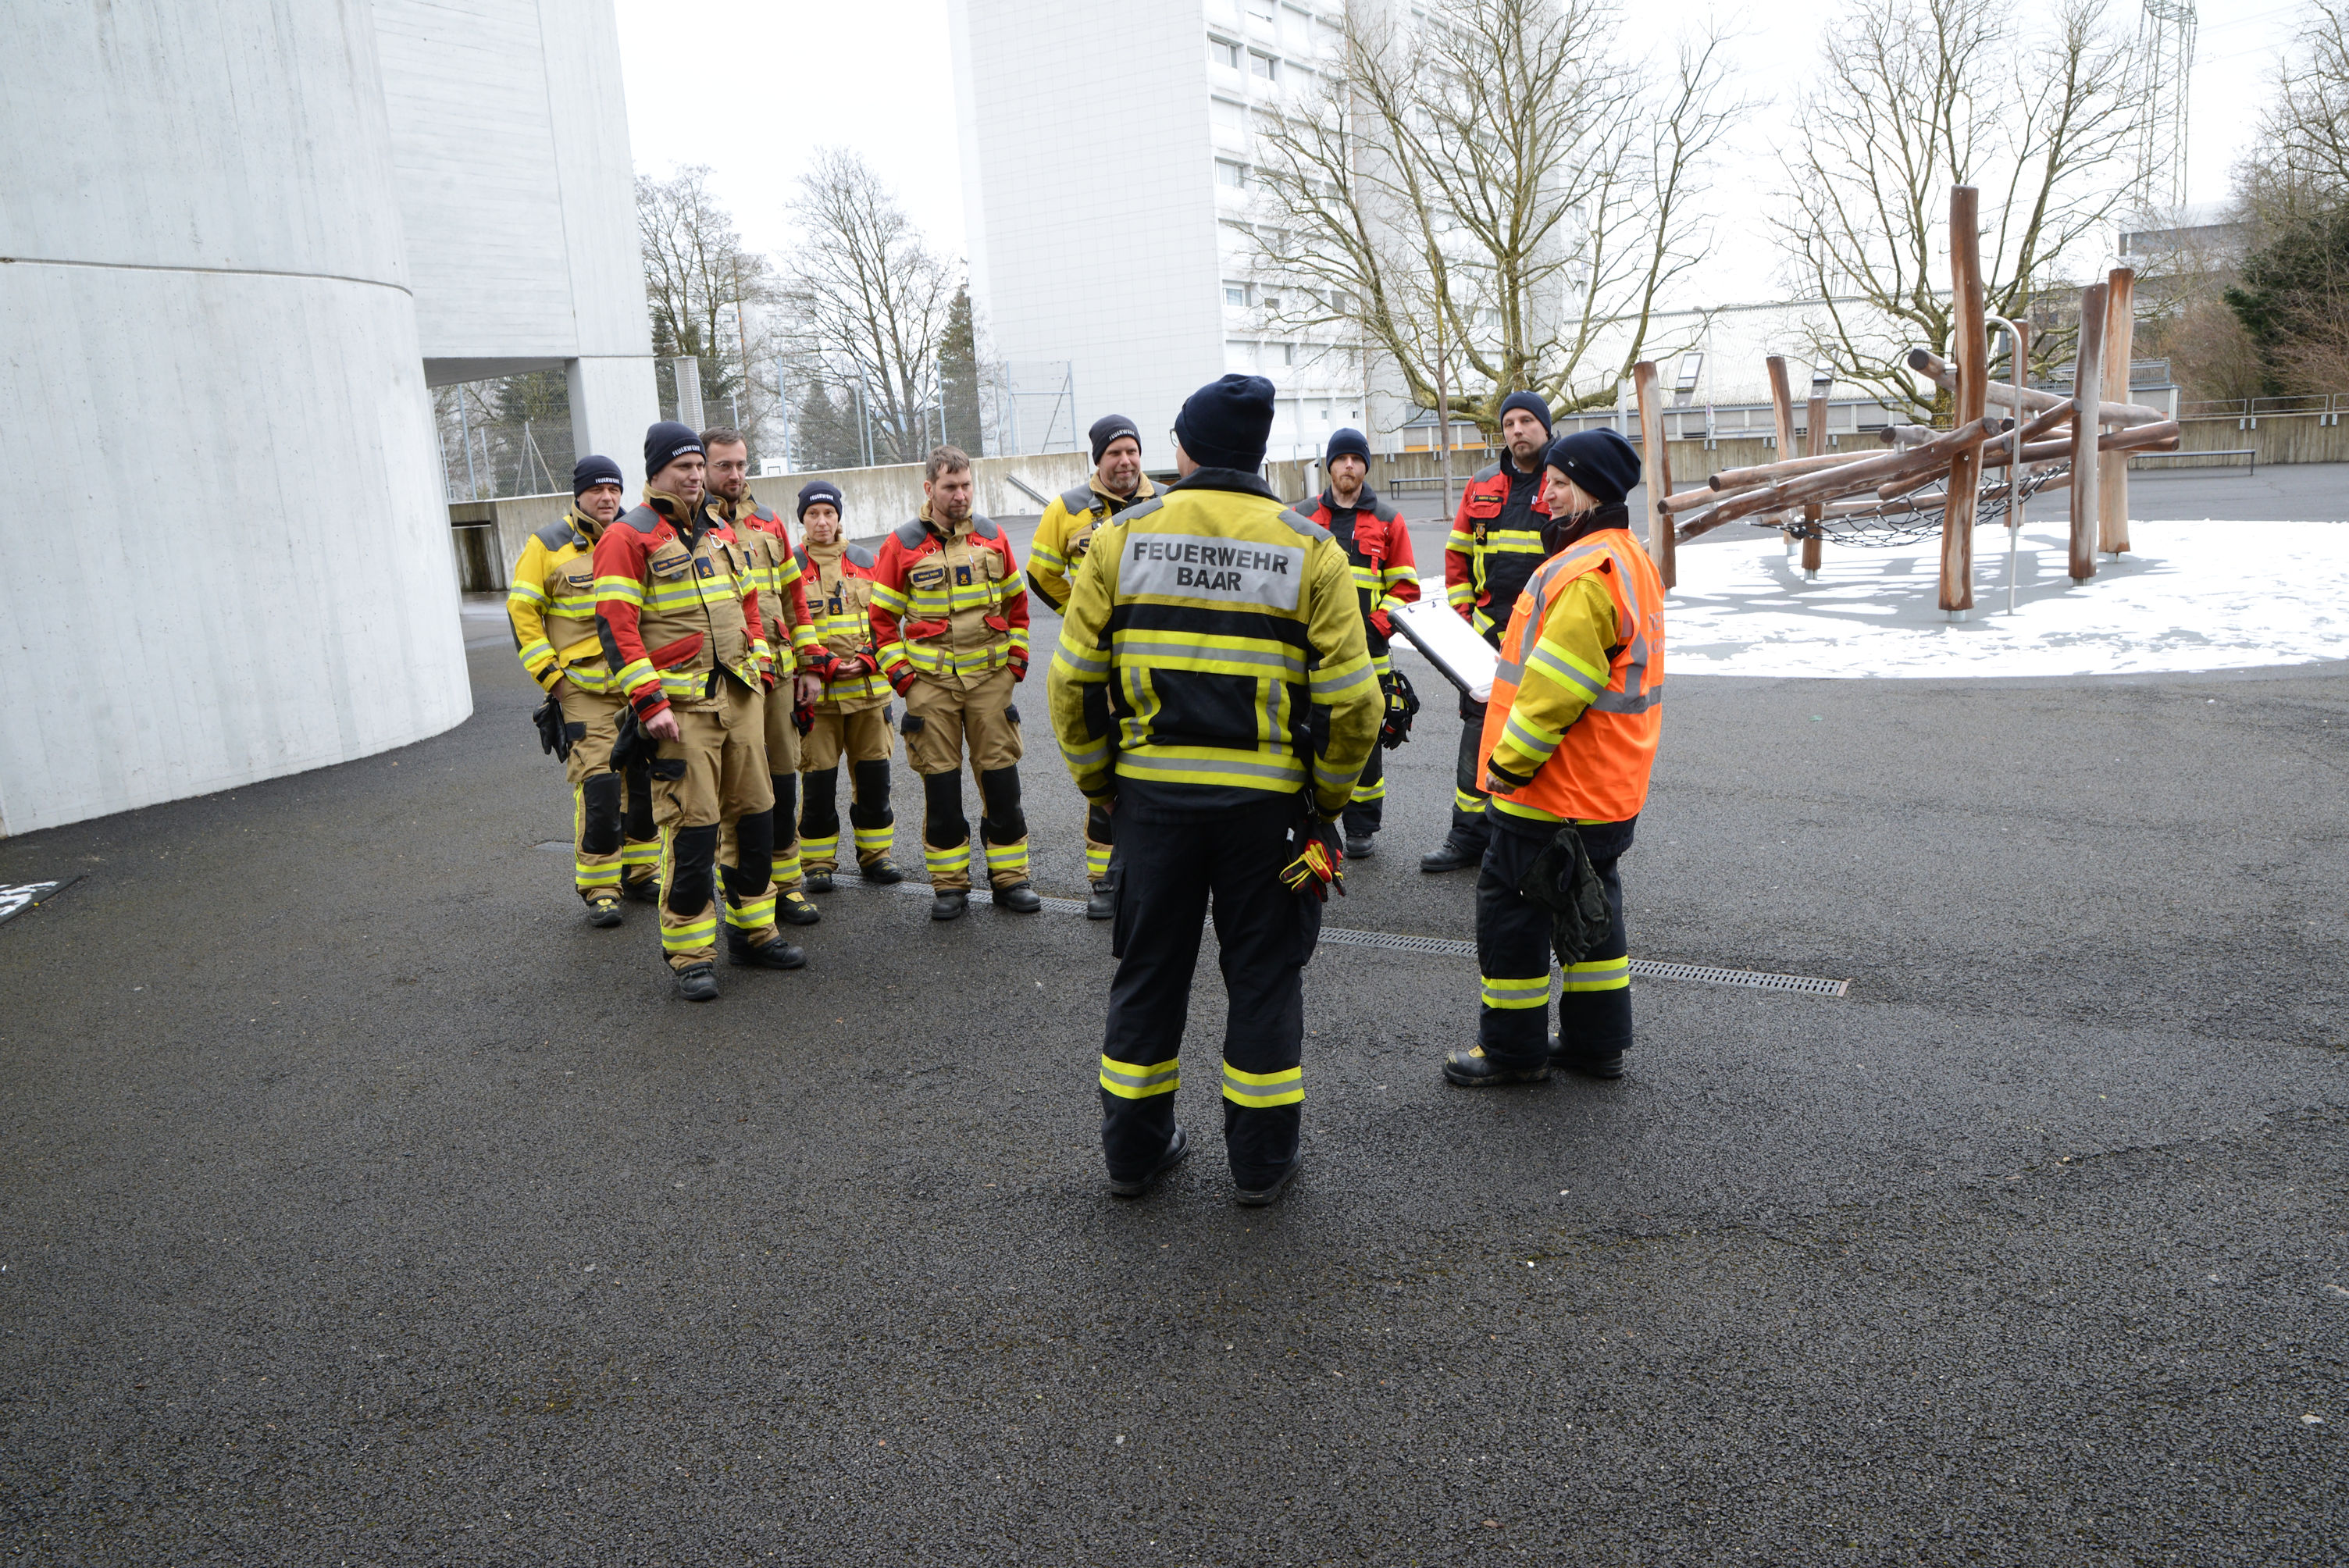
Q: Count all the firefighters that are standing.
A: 10